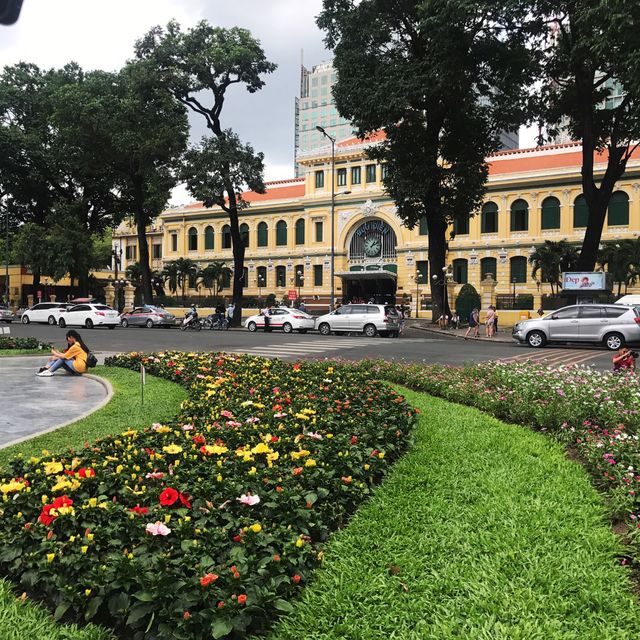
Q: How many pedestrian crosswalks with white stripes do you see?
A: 1